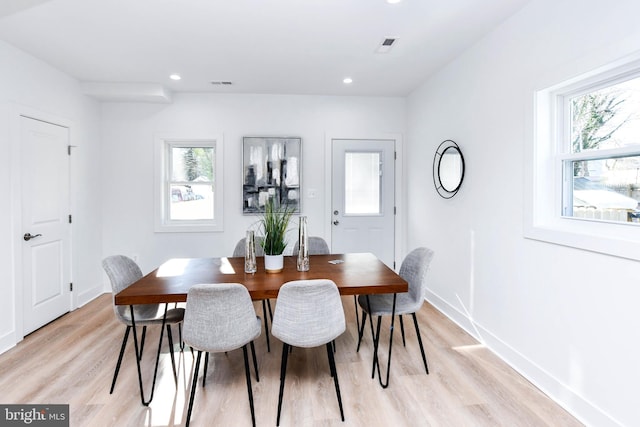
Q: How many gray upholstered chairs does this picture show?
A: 6